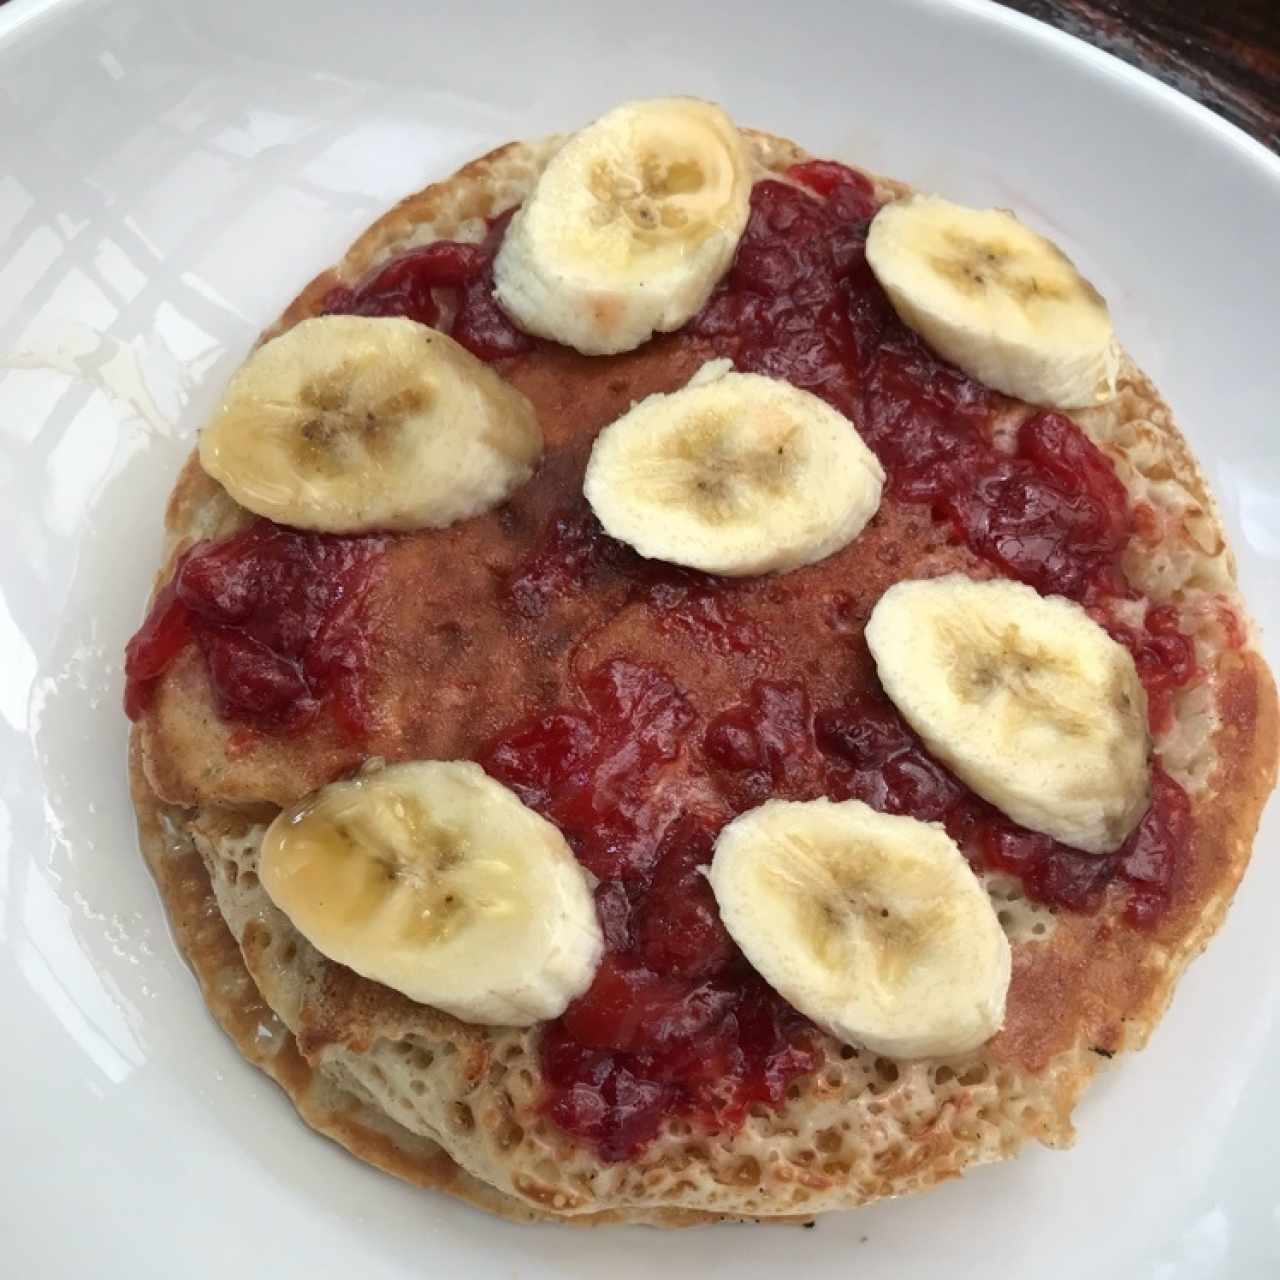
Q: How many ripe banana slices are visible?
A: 7